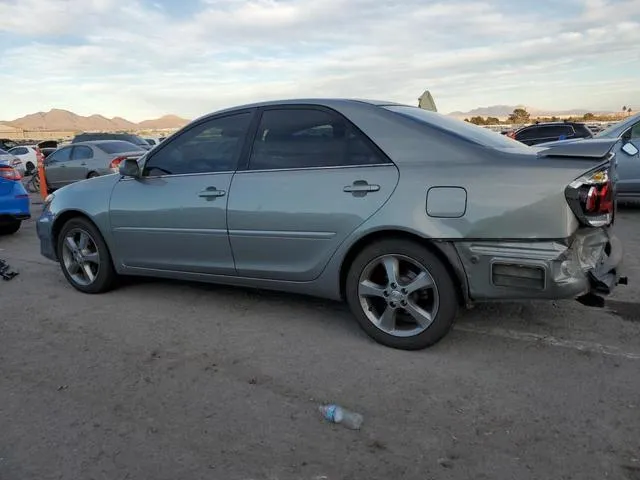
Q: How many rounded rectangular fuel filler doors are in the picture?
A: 1